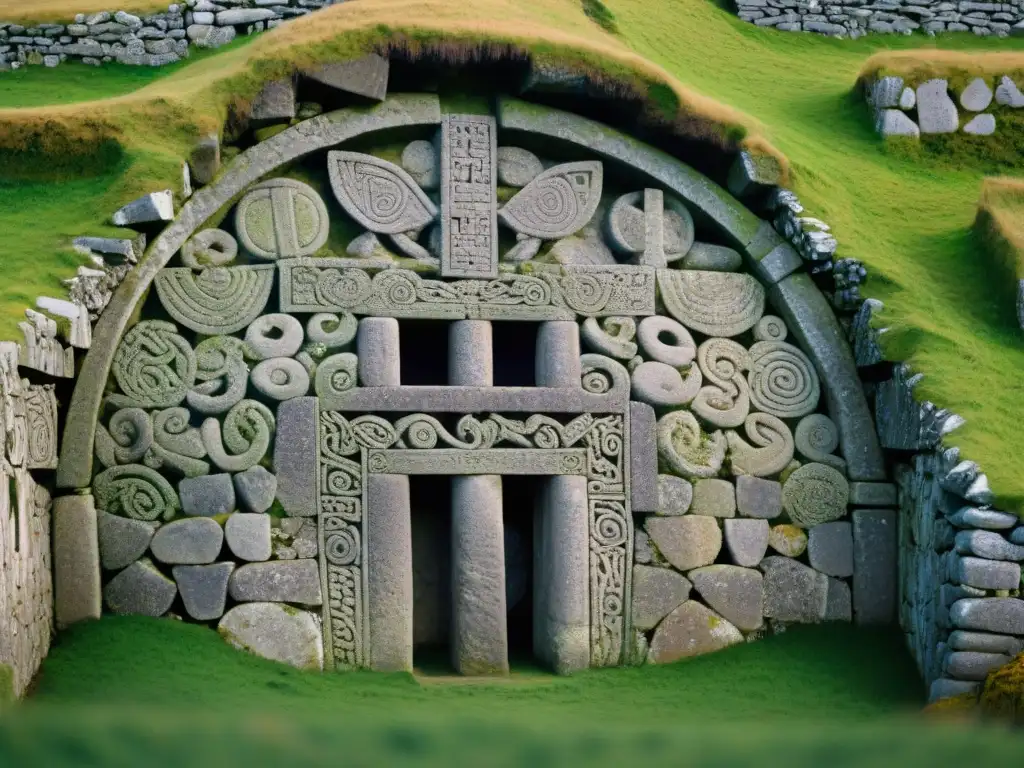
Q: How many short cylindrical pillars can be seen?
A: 3